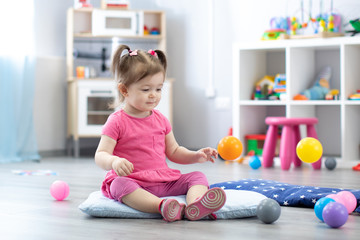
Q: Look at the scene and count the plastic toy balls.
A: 10